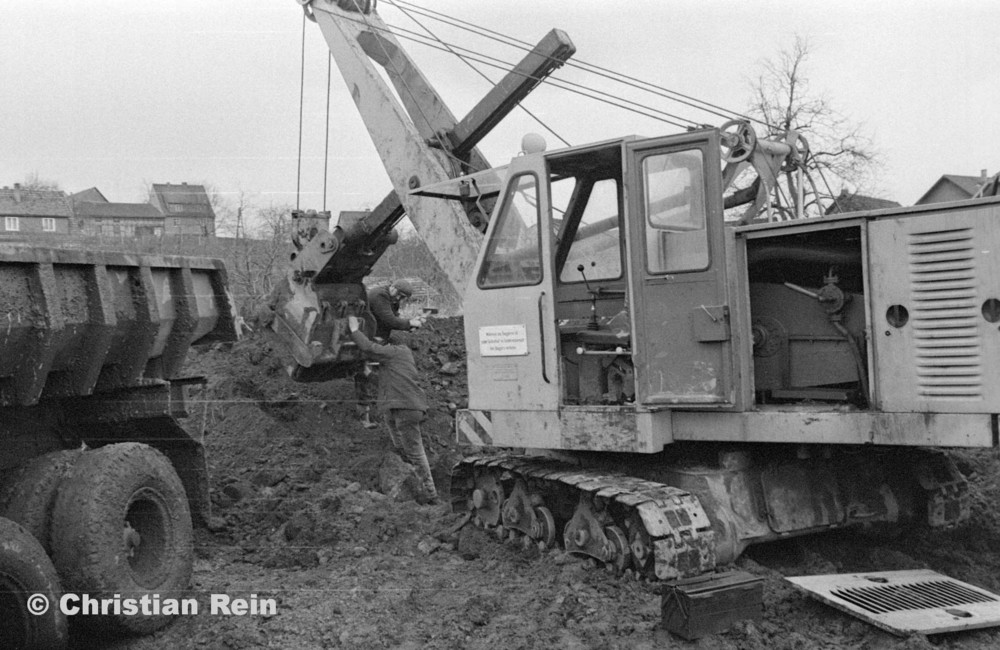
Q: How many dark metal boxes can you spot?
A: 1